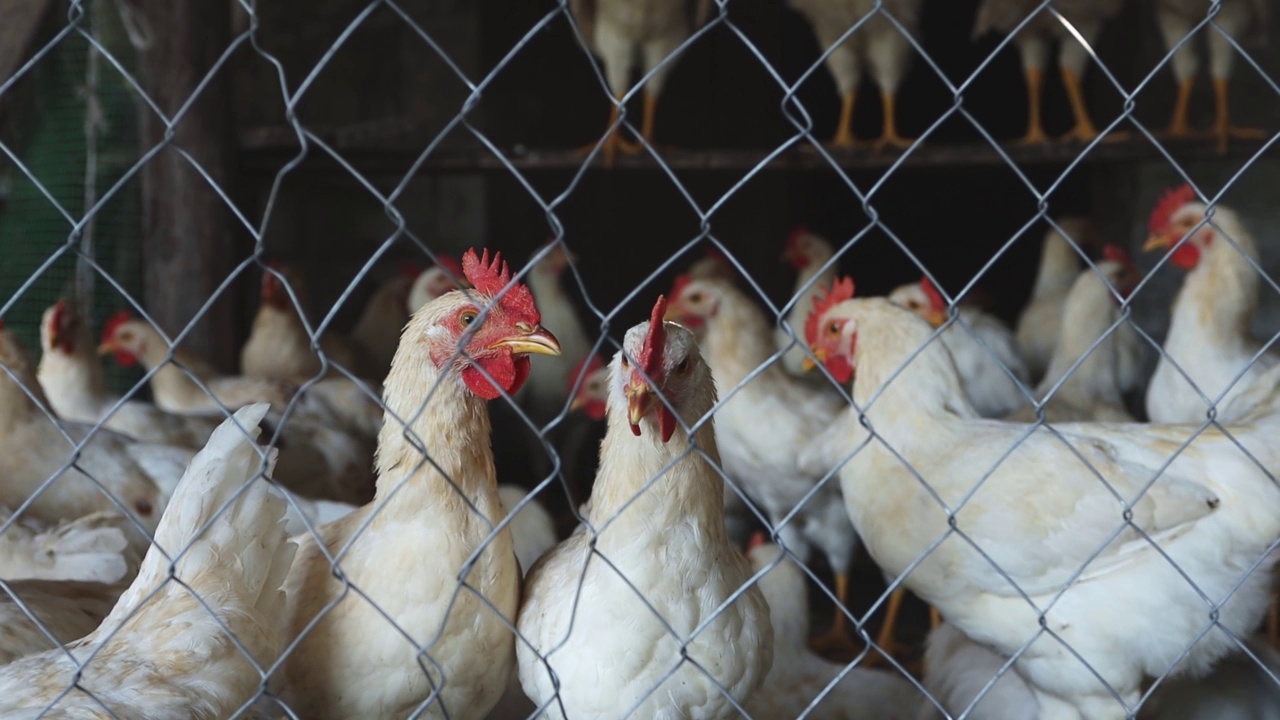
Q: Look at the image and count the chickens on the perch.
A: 4